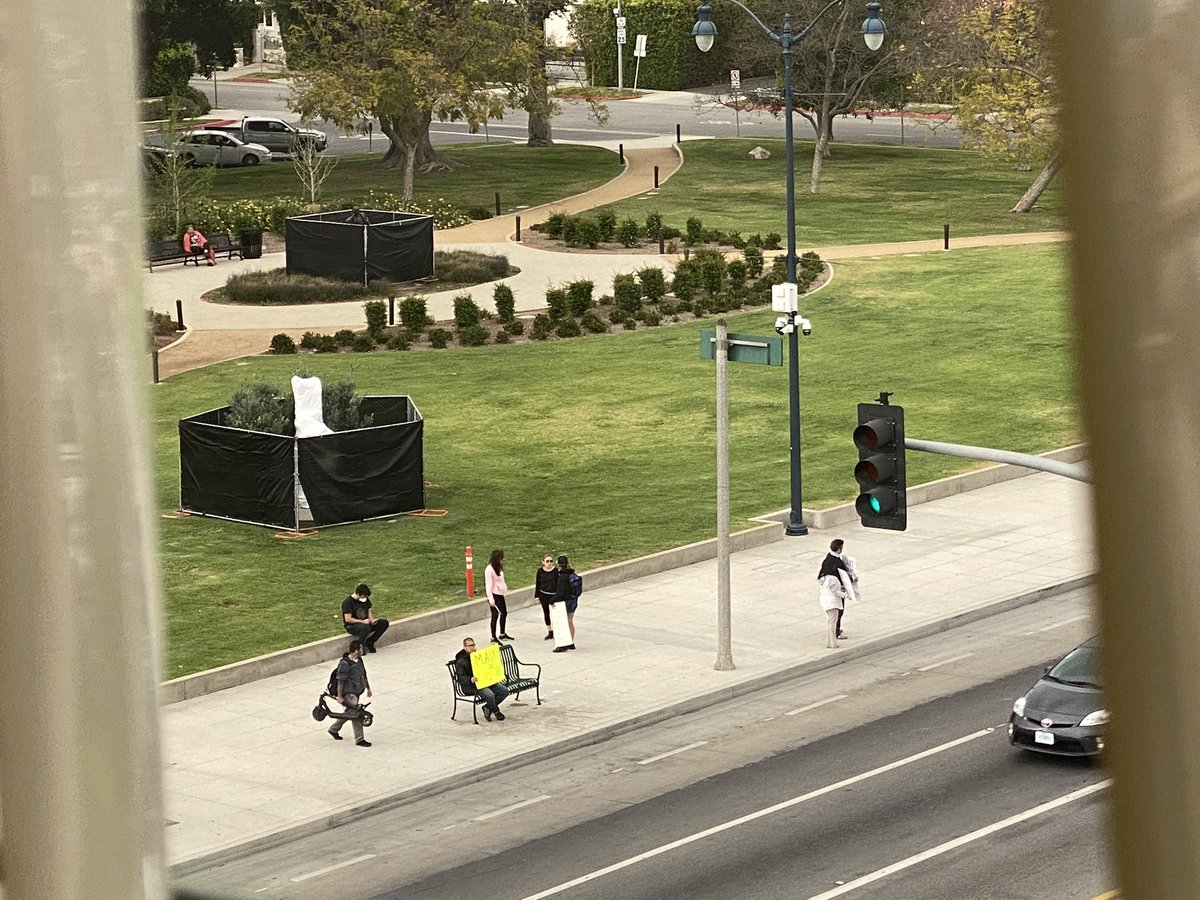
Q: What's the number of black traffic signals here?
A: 1